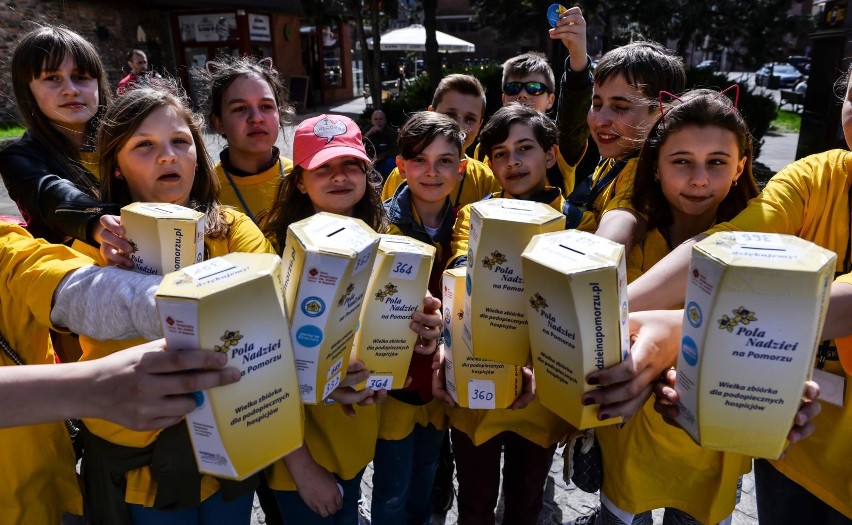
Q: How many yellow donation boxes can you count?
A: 8